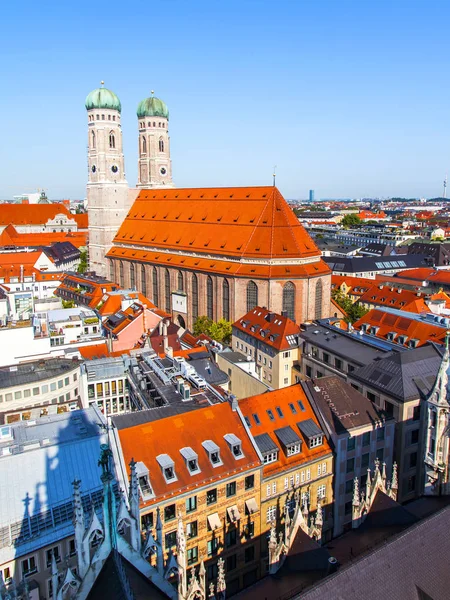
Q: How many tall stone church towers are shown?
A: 2